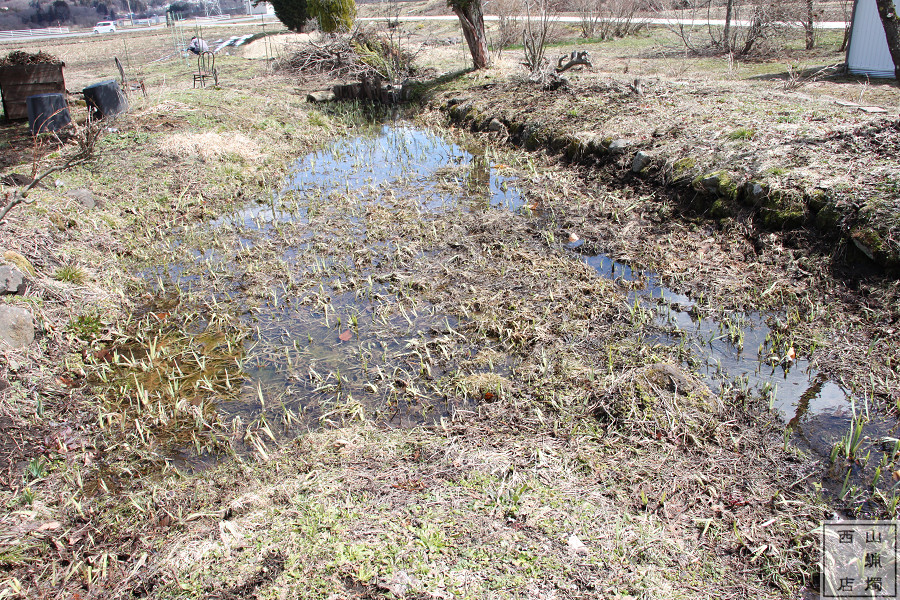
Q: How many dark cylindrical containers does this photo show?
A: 2